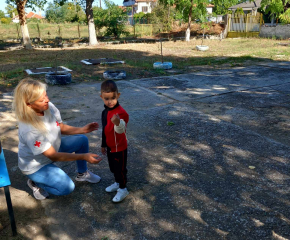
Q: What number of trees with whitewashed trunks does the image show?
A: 3